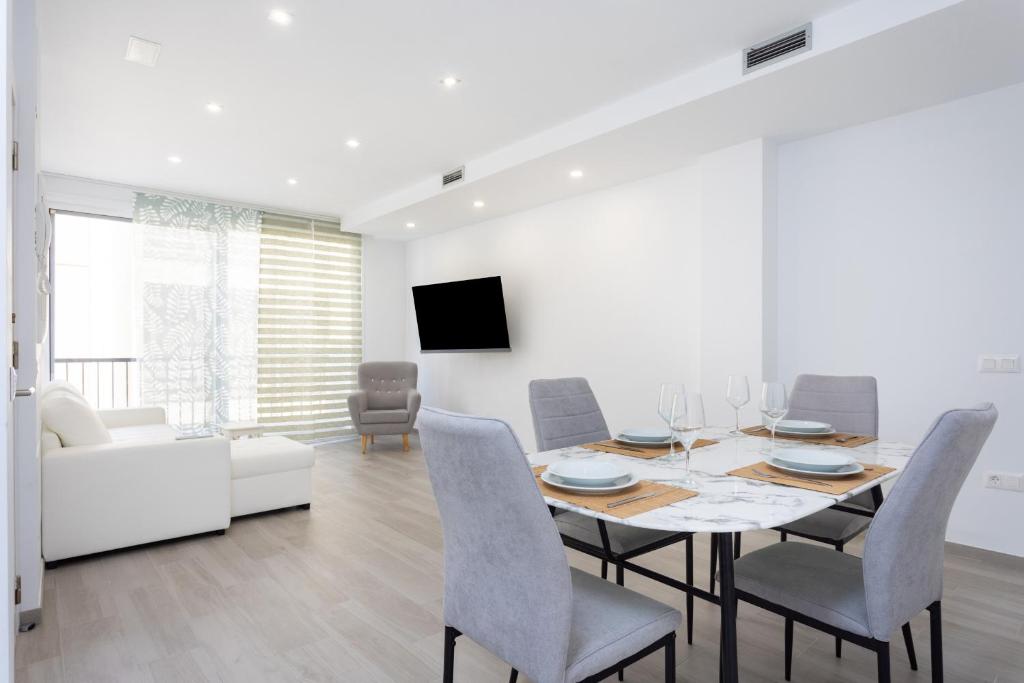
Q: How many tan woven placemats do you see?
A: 4